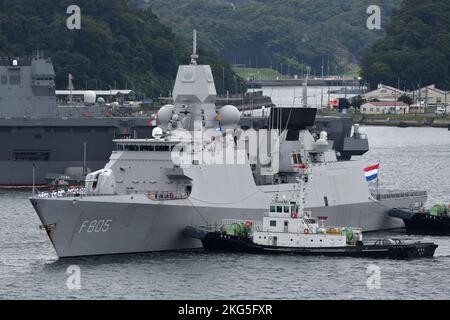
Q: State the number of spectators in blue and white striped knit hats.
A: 0